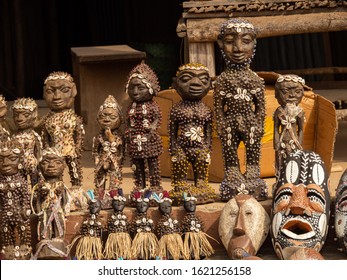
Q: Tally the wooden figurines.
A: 15